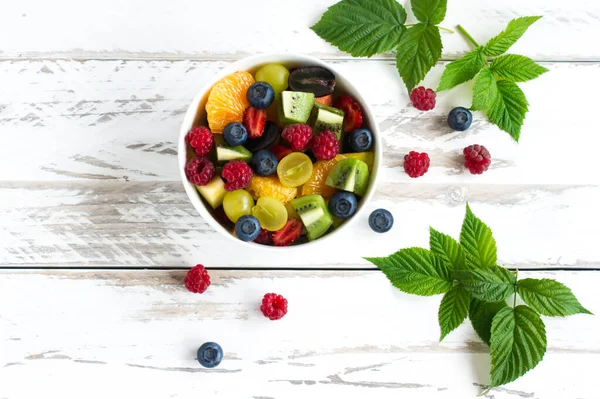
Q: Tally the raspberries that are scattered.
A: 5